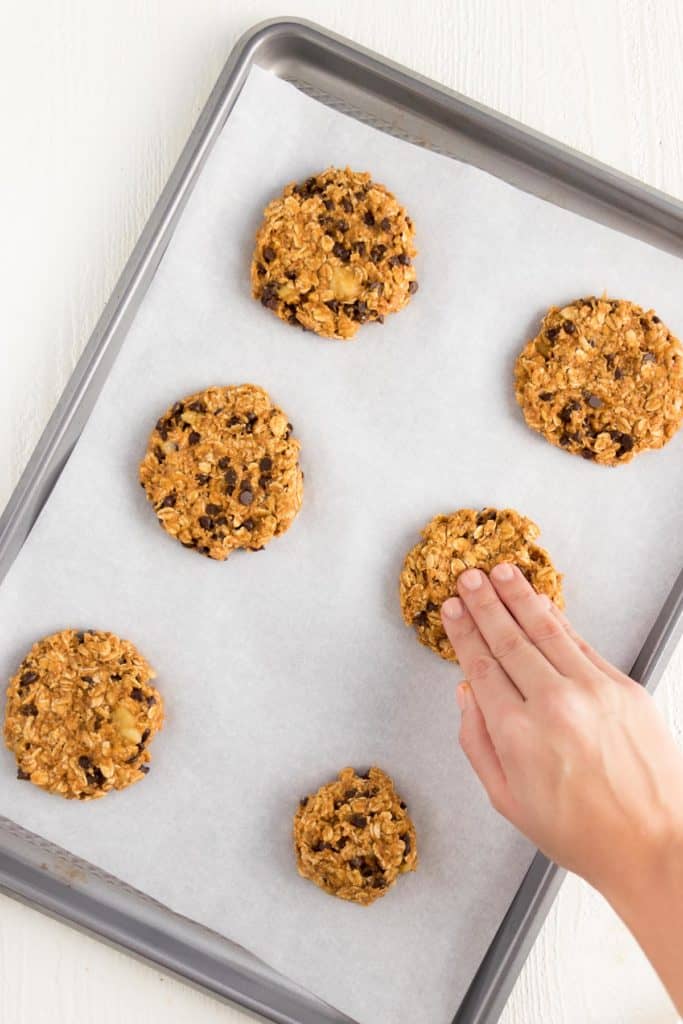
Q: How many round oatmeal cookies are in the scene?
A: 6